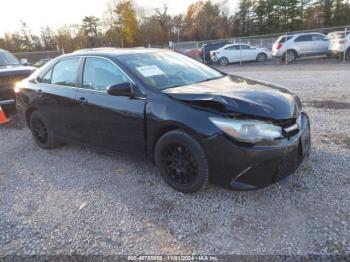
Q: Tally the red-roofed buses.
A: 0